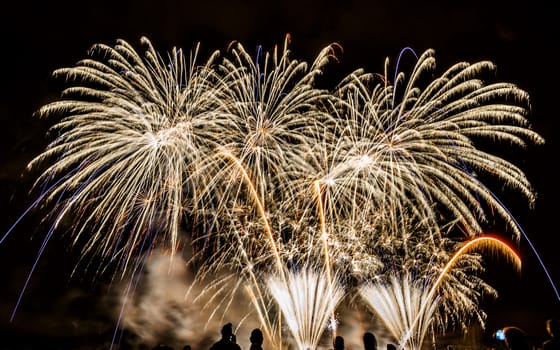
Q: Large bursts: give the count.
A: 3